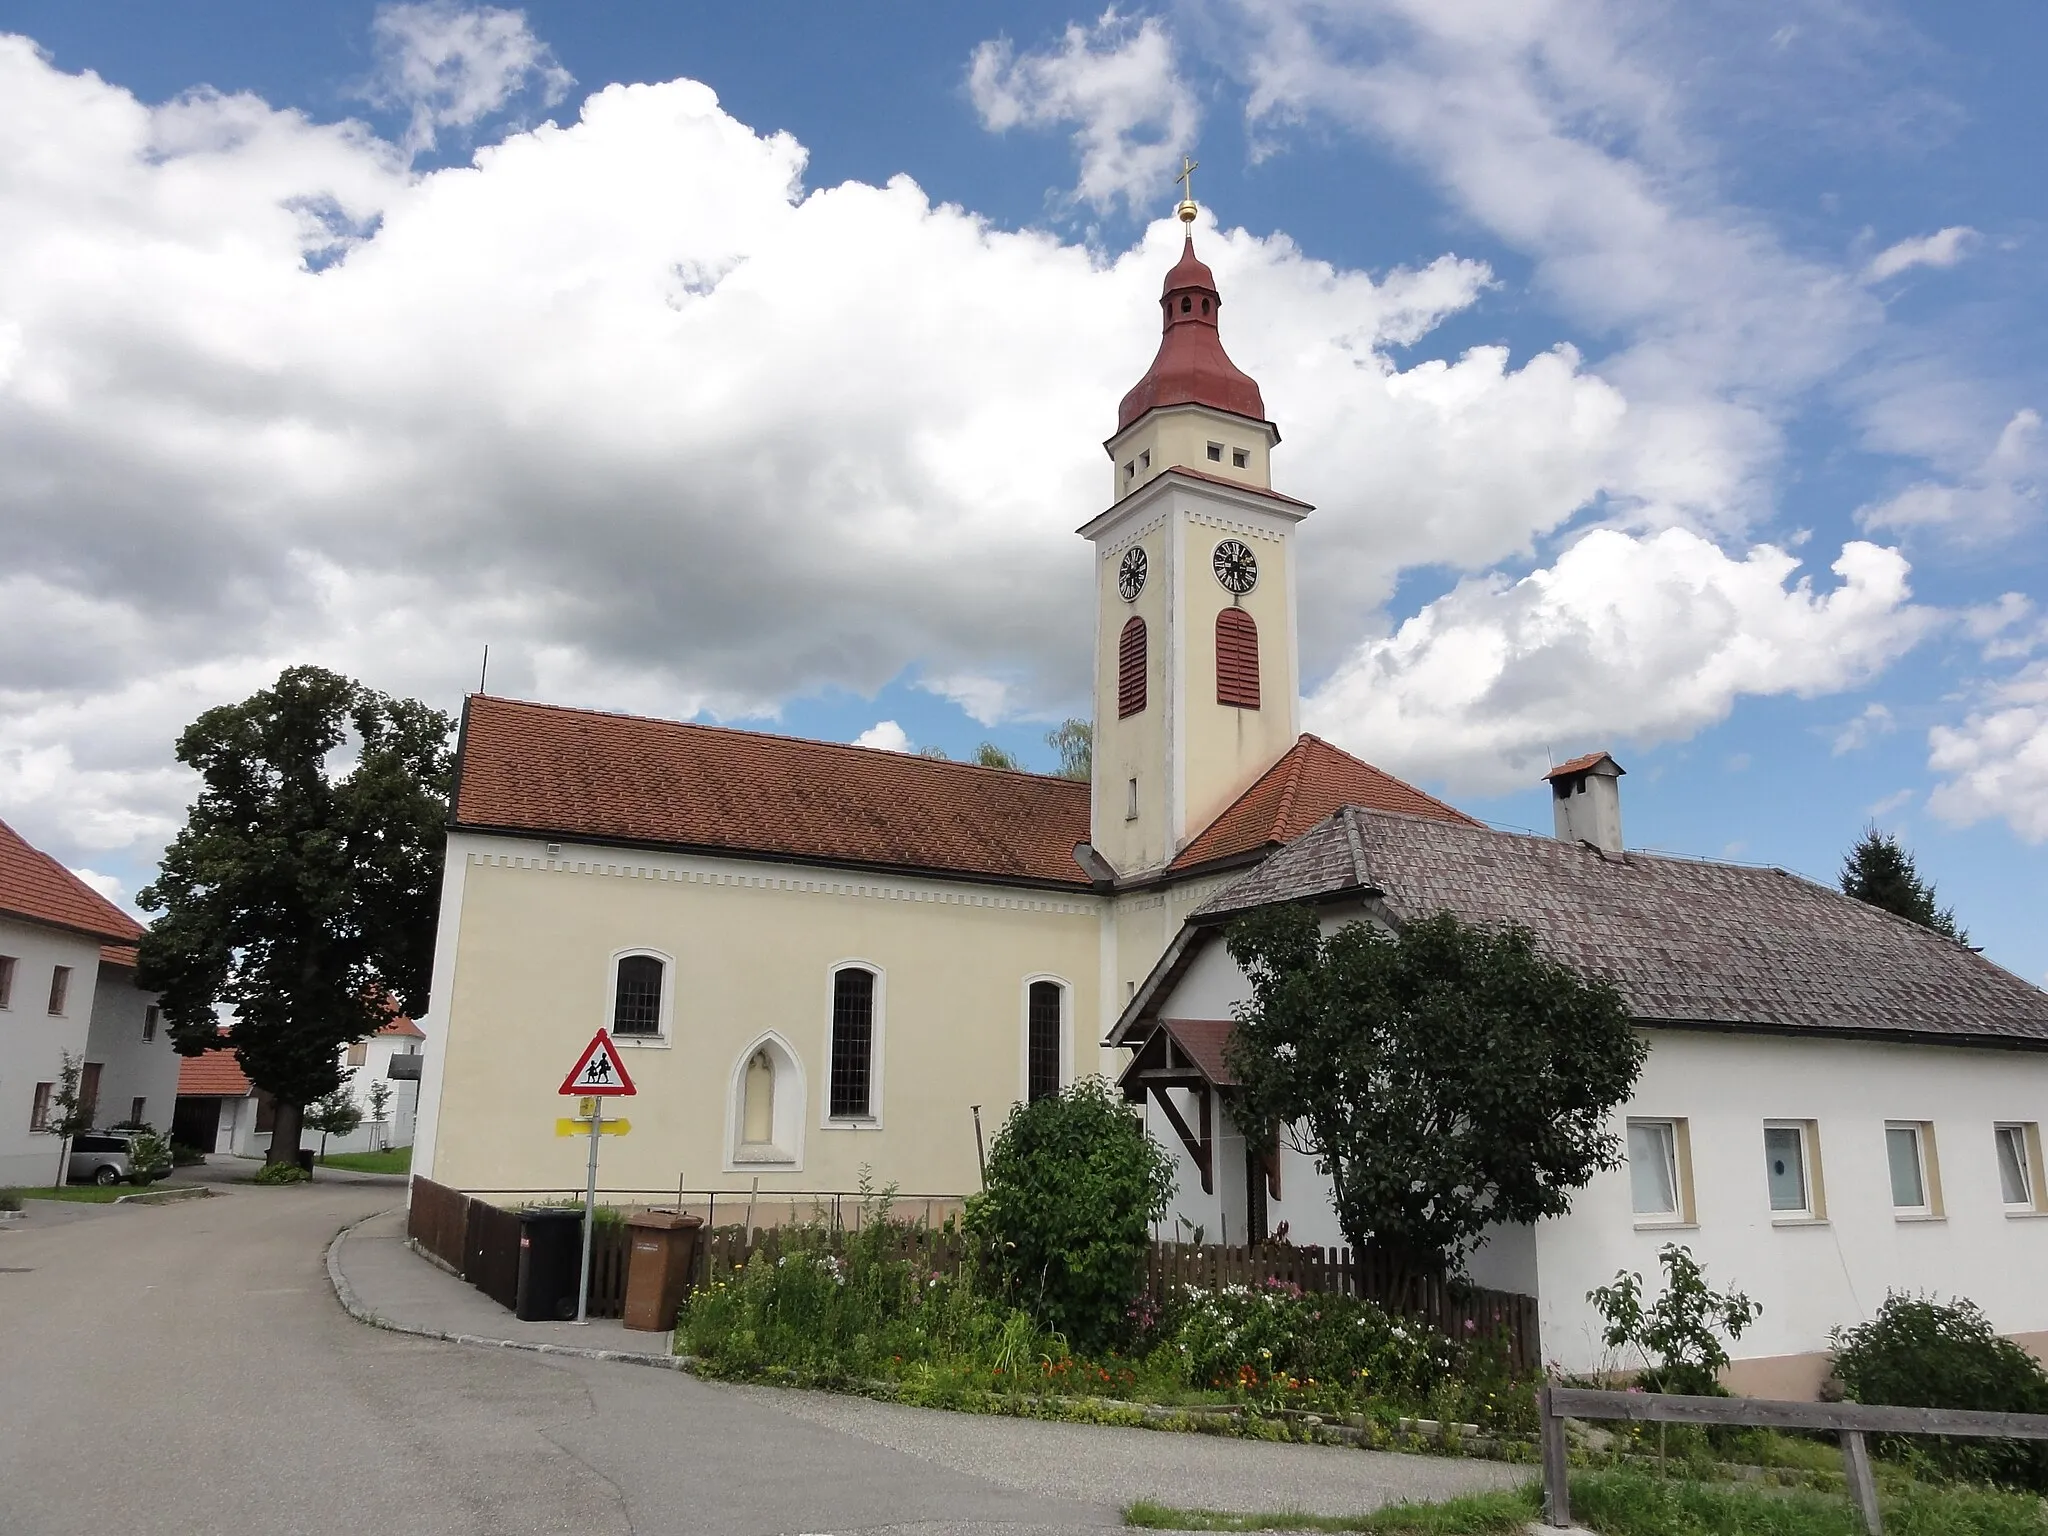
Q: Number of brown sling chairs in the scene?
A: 0